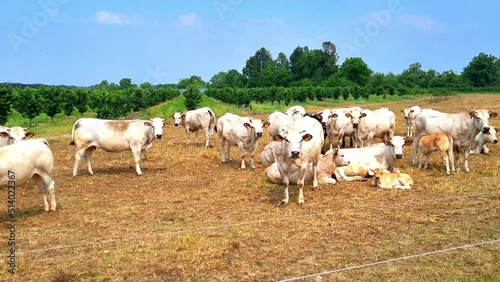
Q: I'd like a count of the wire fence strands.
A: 2